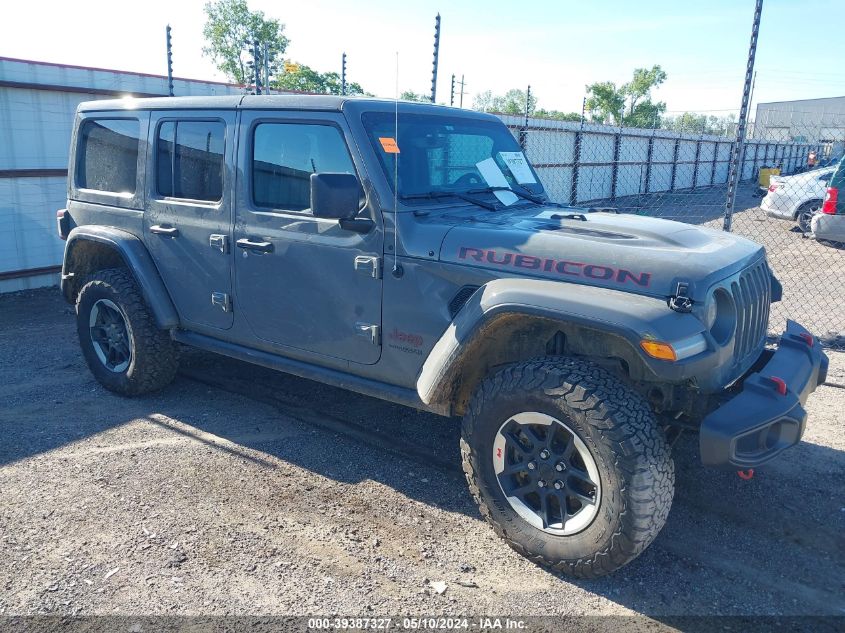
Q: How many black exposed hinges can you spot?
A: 0